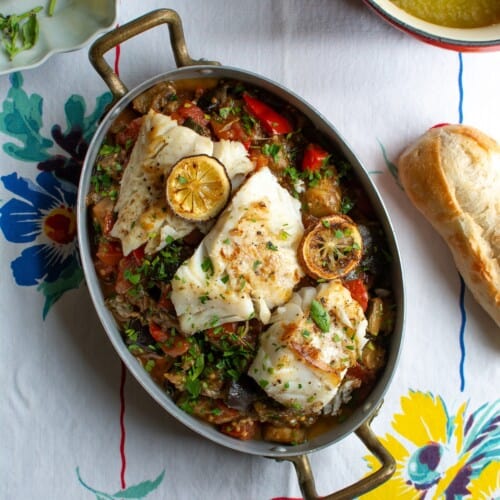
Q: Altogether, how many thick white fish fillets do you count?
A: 3